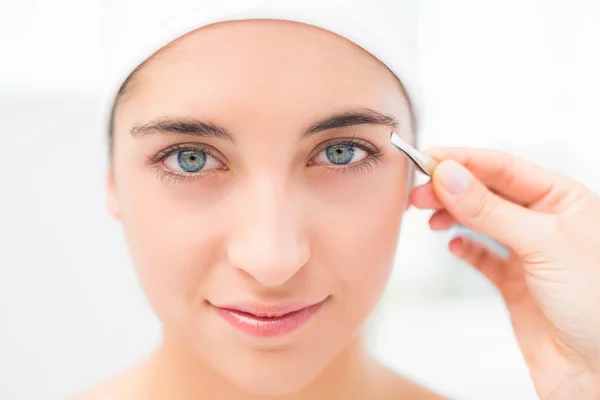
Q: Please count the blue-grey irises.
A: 2